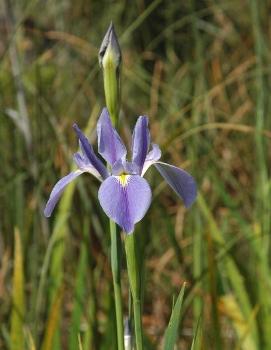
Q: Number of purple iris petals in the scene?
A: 6